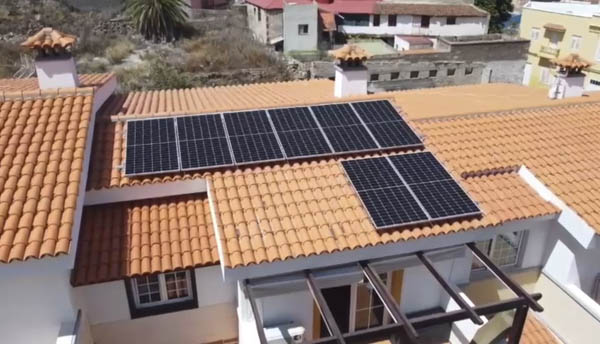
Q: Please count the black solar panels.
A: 8